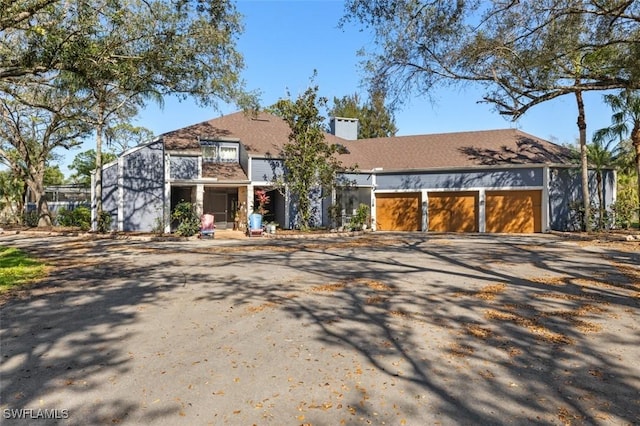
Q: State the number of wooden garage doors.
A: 3